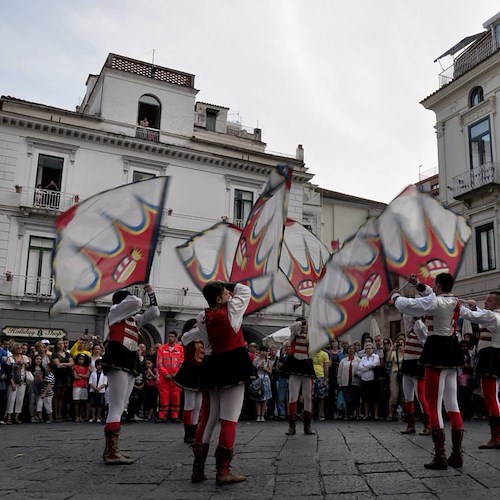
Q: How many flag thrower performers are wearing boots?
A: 7